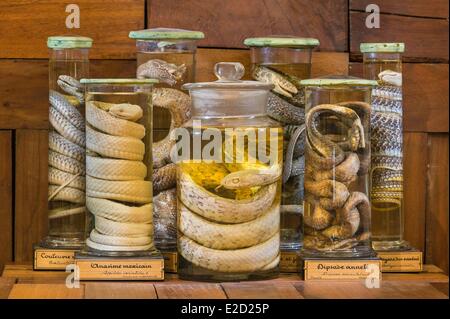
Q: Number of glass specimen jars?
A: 7